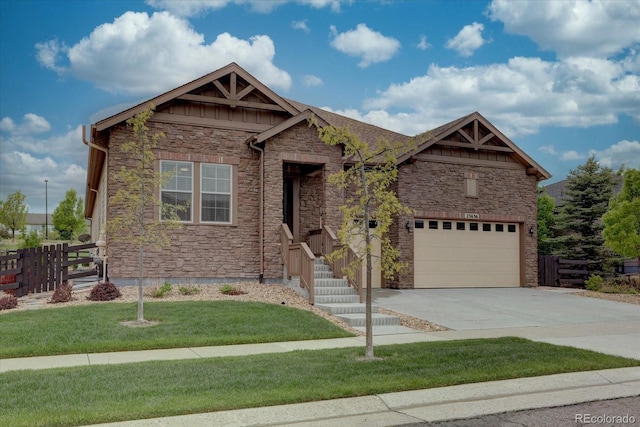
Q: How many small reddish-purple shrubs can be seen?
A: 3